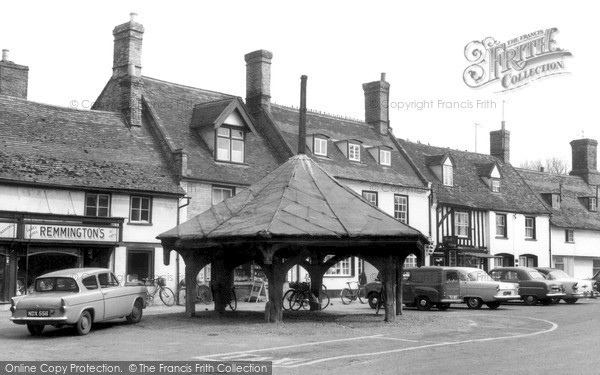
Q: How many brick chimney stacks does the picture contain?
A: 6